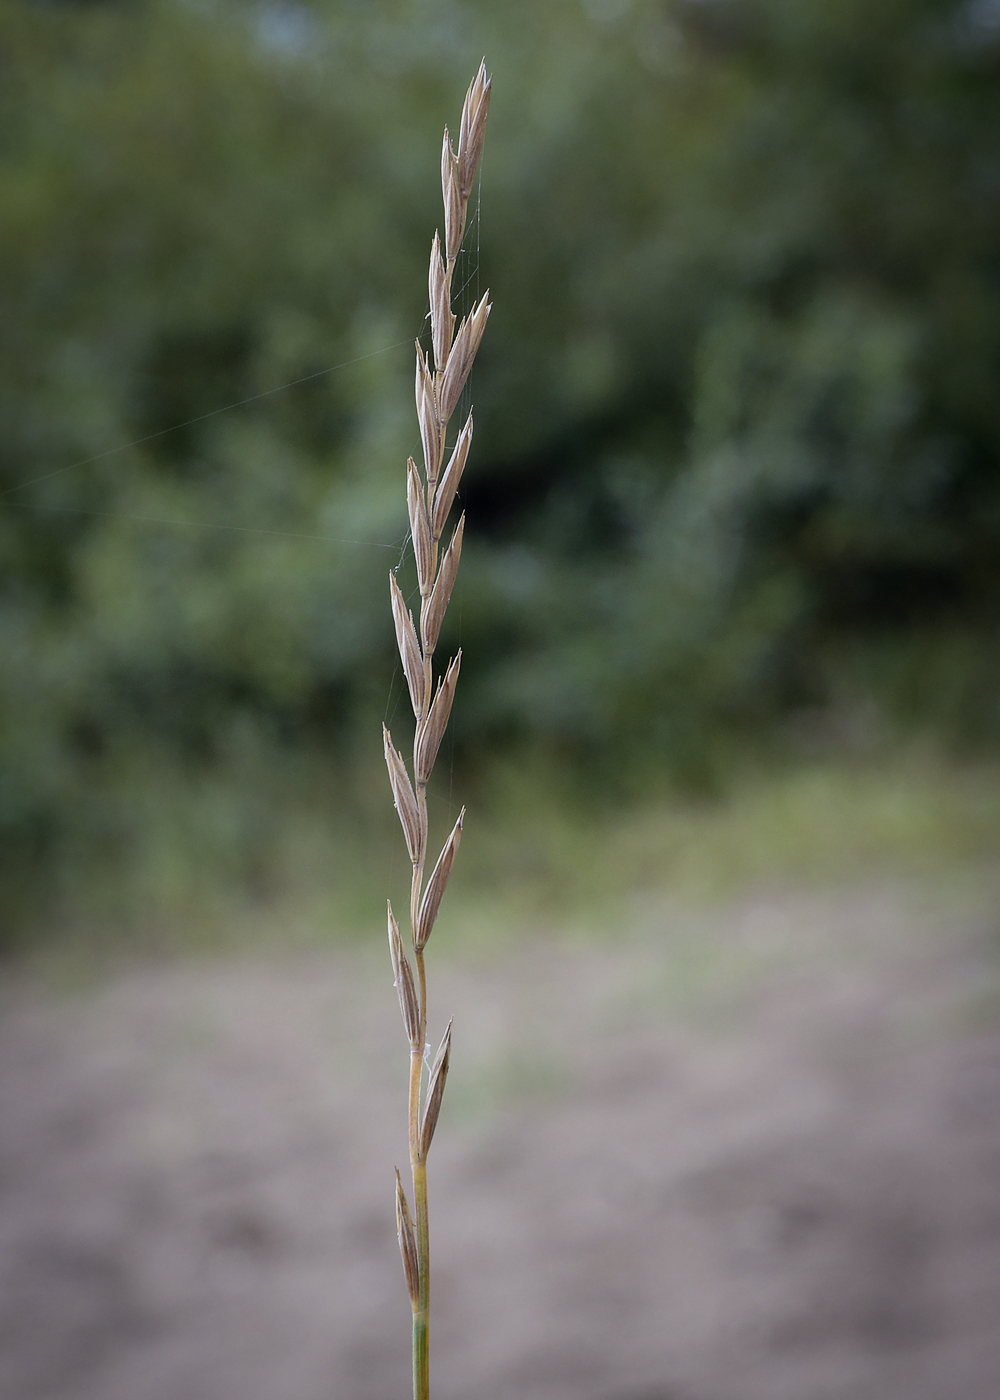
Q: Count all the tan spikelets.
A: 15